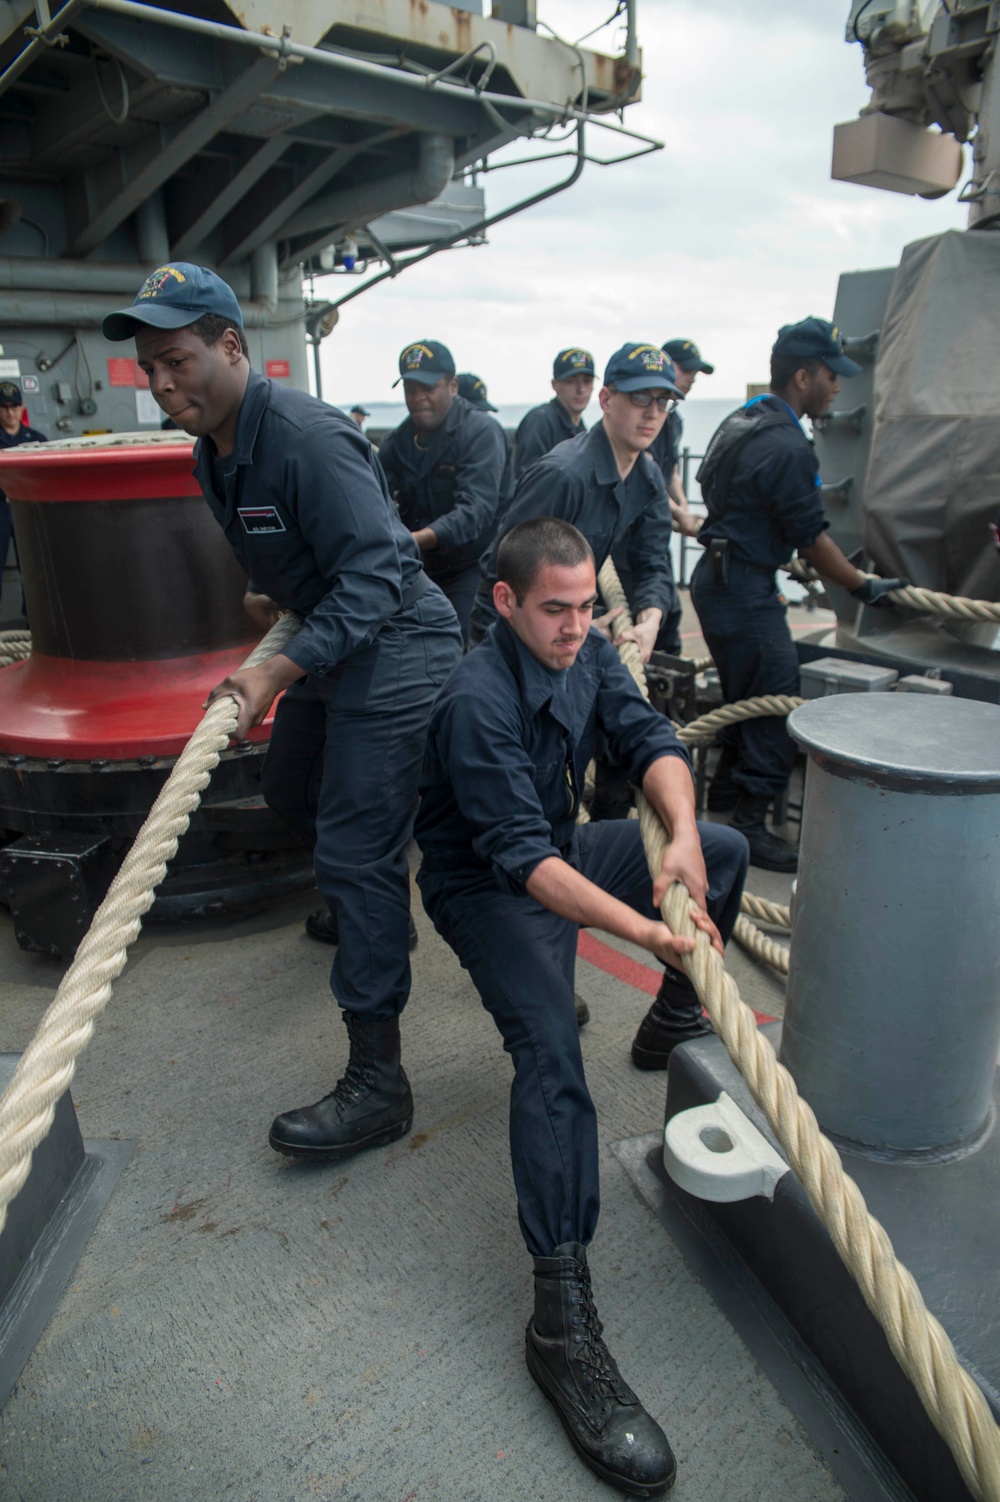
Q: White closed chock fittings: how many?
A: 1